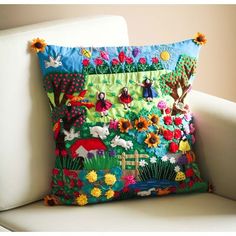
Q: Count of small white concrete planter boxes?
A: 0